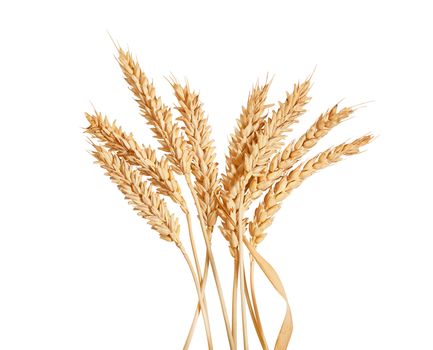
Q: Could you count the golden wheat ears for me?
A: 8